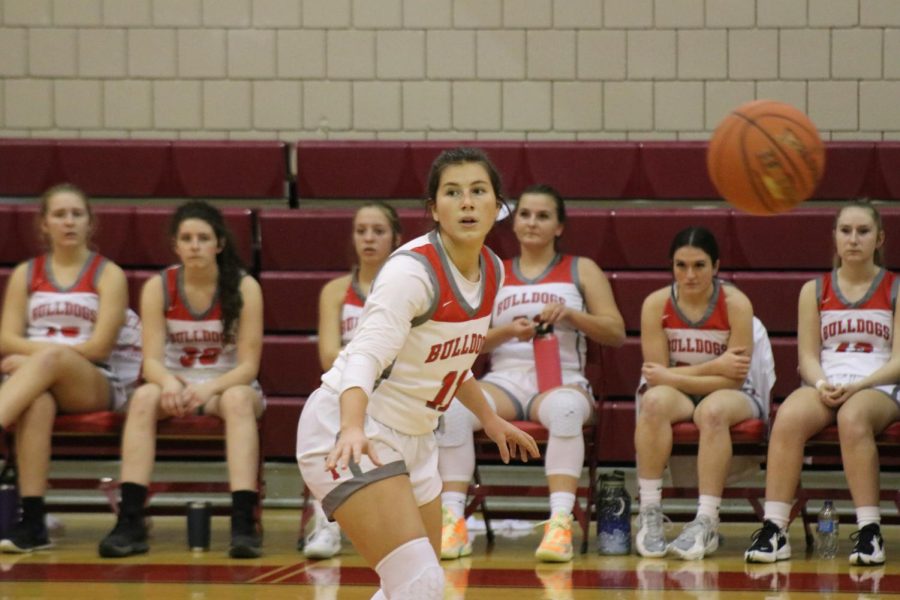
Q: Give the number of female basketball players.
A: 7